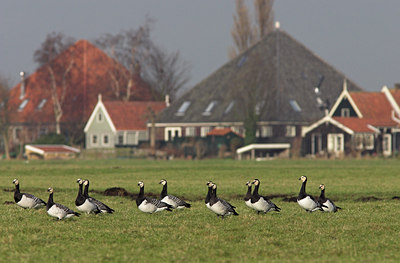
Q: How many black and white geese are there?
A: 12